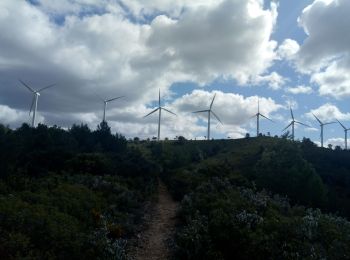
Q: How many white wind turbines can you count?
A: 8